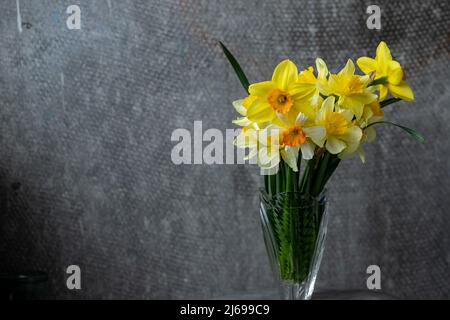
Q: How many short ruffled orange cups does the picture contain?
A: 2